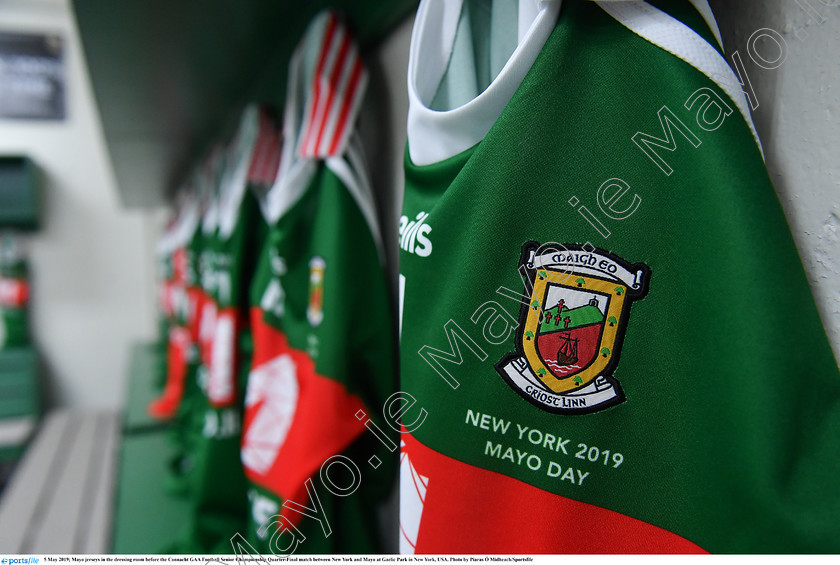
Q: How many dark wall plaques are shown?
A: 1